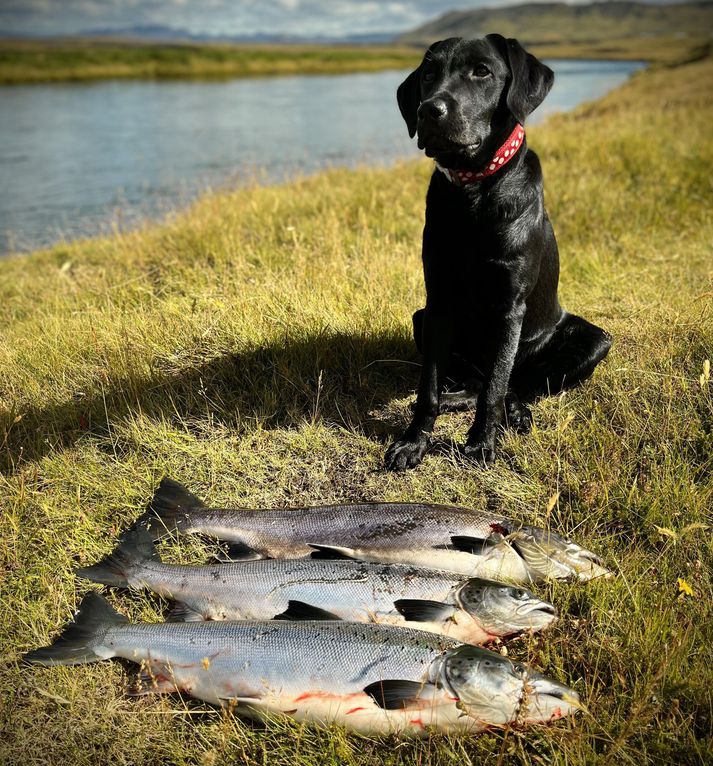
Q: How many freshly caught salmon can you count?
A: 3